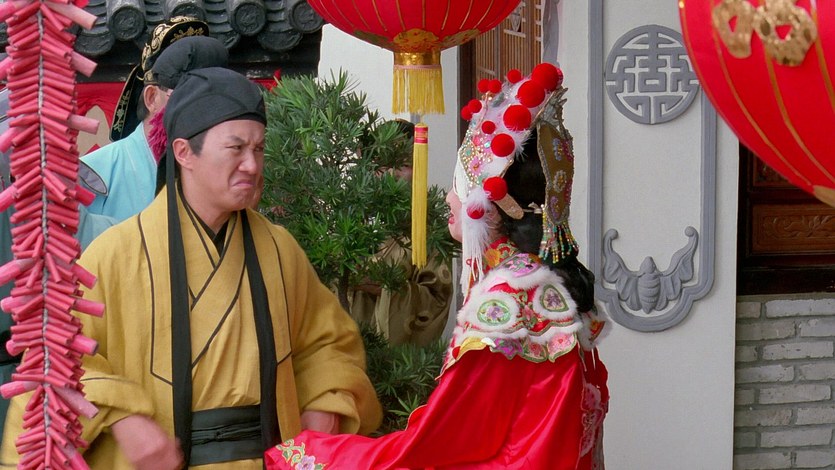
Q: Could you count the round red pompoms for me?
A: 12